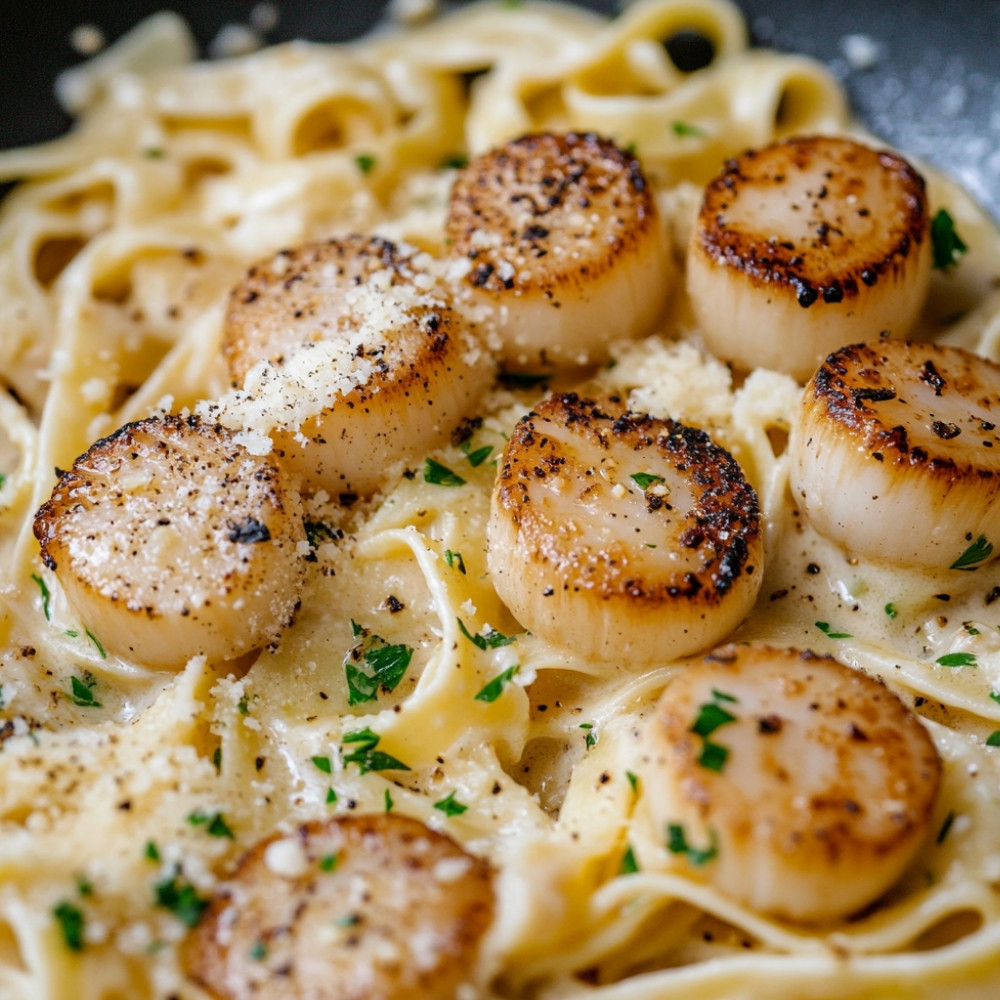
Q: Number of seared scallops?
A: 8